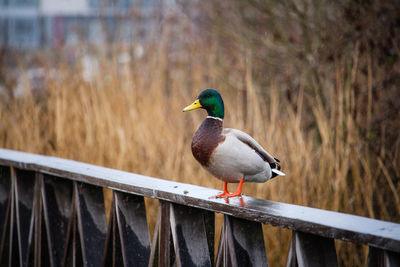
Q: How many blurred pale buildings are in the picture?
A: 1